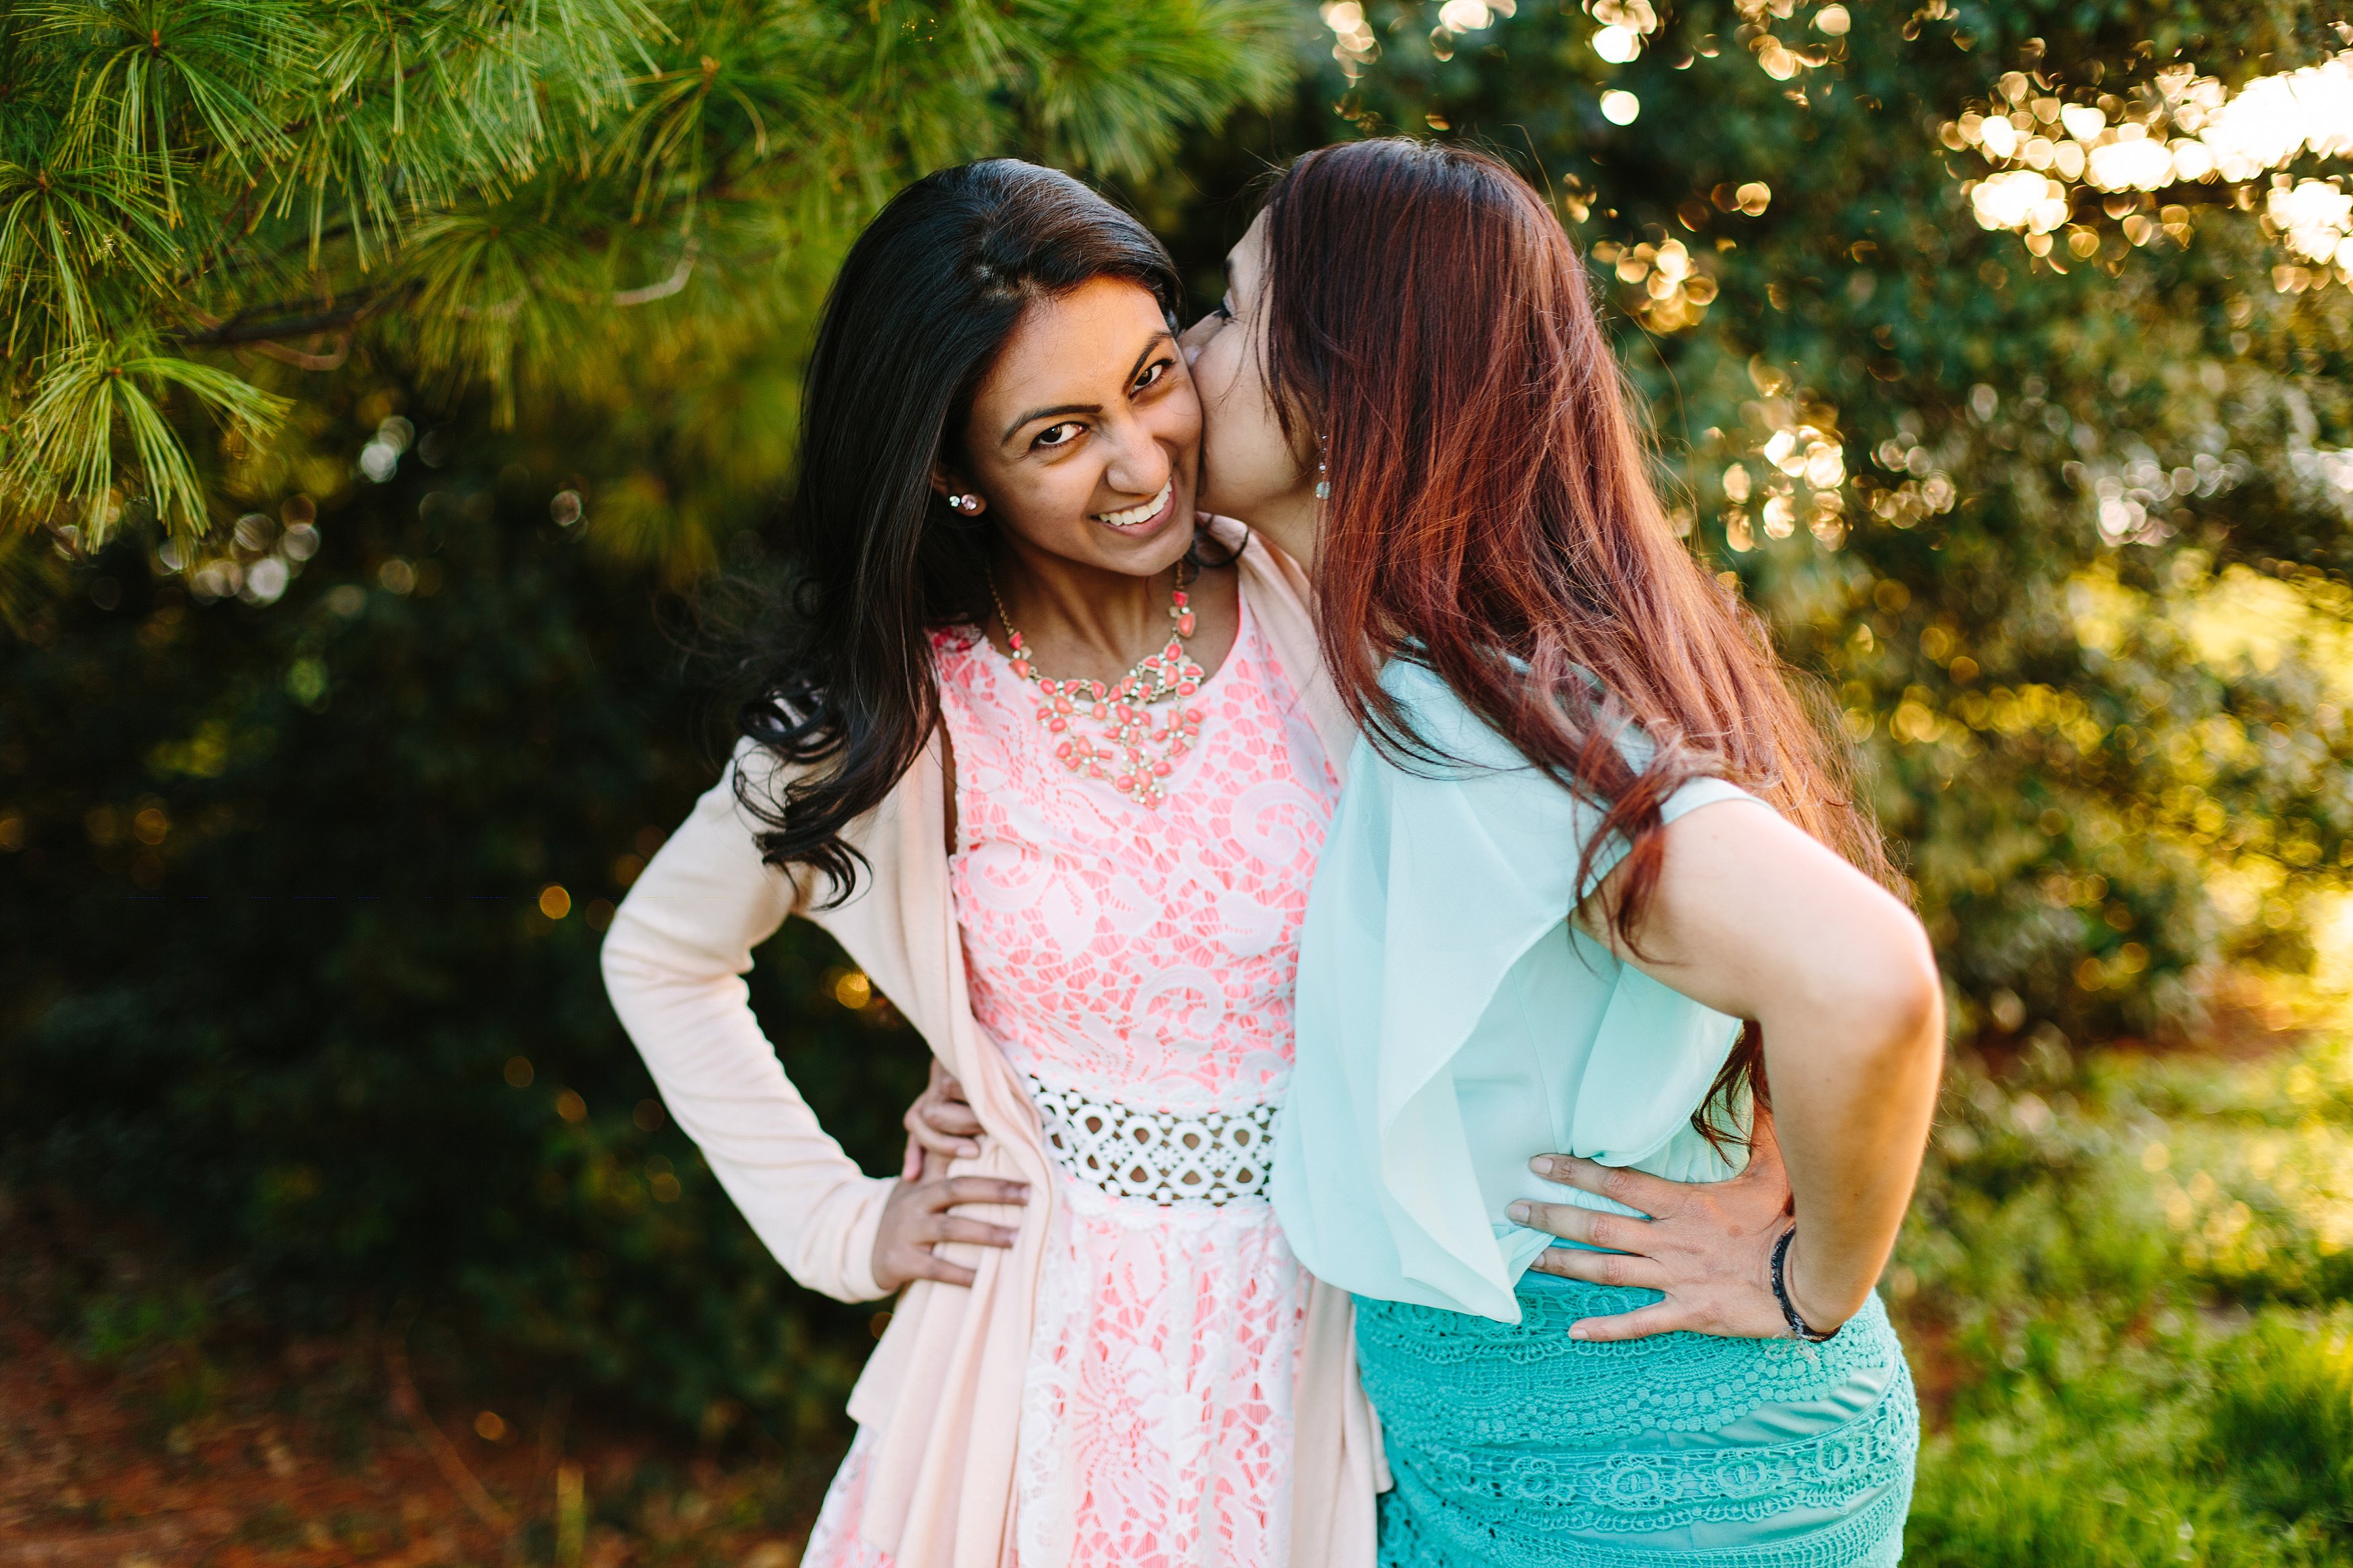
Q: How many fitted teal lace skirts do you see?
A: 1